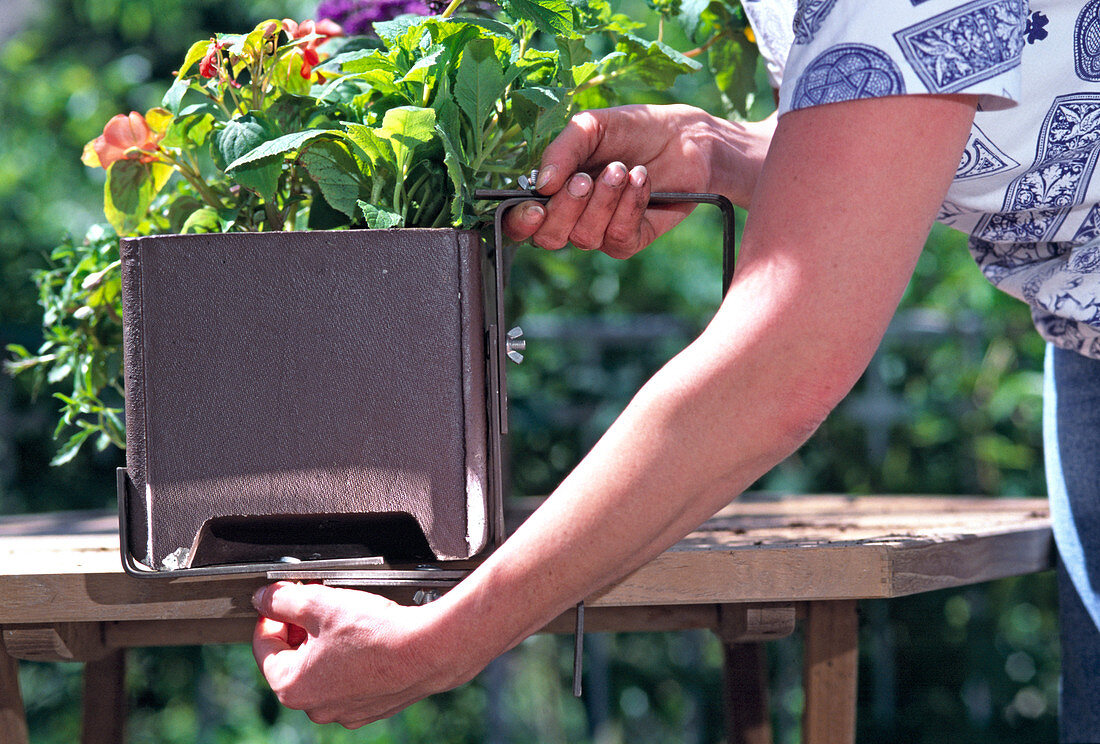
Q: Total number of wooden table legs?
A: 4